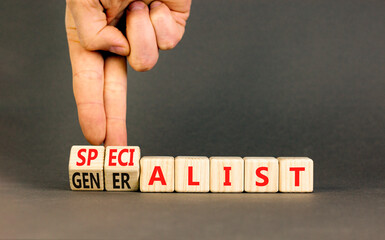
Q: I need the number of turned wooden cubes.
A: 2